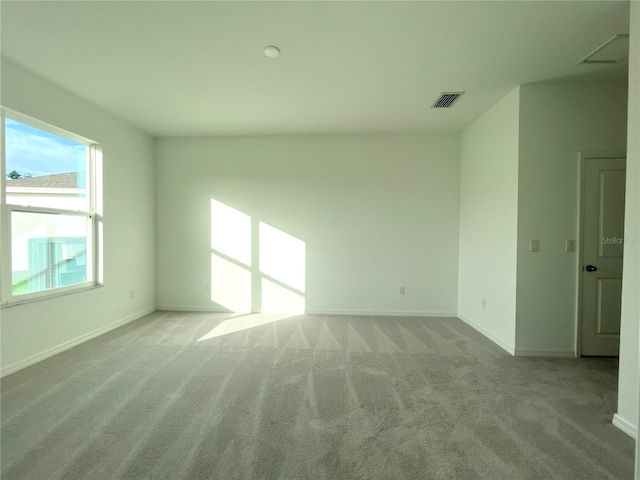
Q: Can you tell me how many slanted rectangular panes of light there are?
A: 4